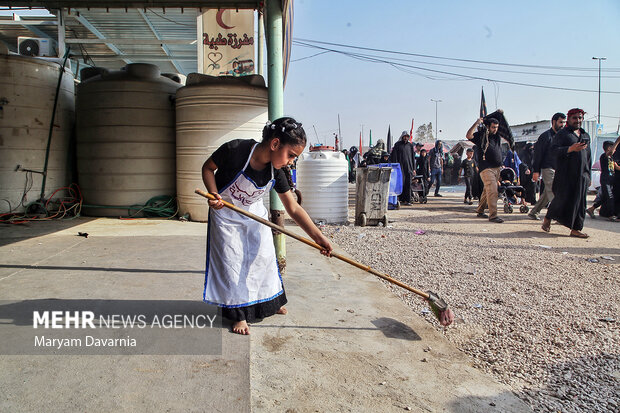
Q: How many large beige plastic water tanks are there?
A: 3